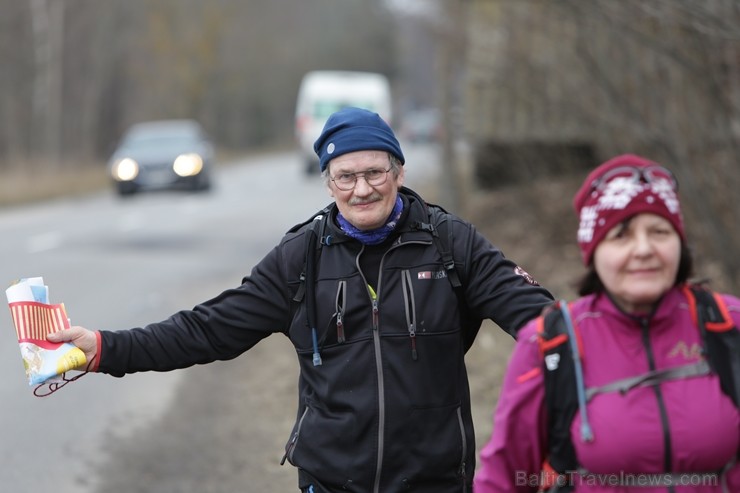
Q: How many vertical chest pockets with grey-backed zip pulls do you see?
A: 2